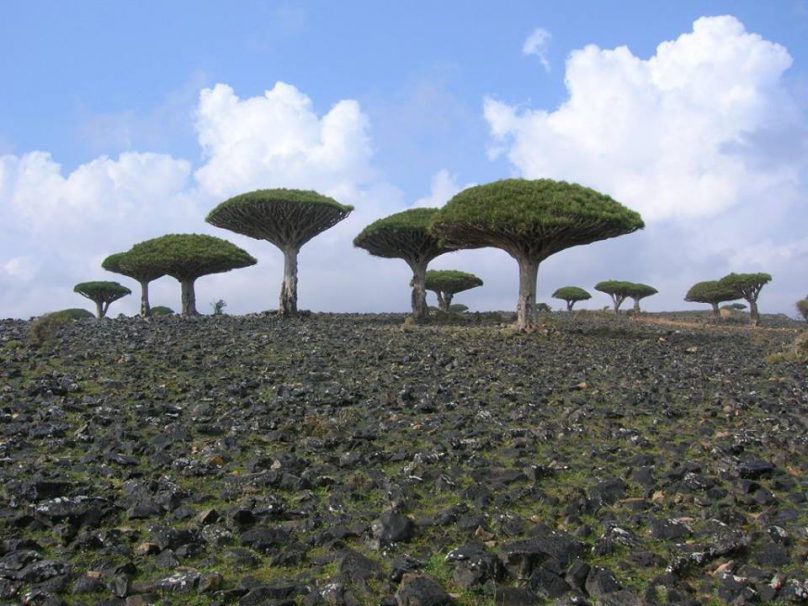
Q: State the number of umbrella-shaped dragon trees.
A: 12